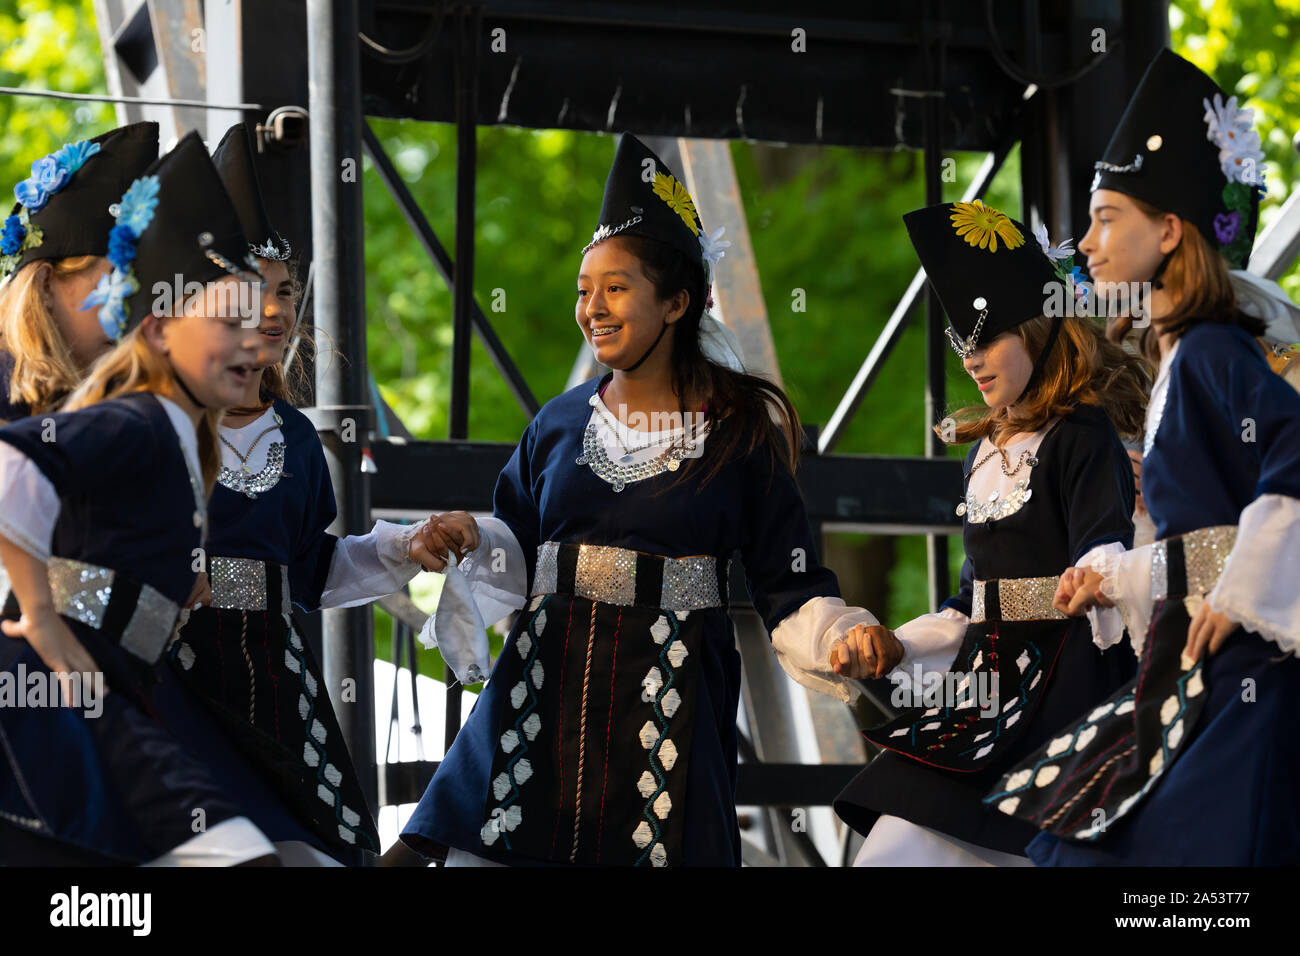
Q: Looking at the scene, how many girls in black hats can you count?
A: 6